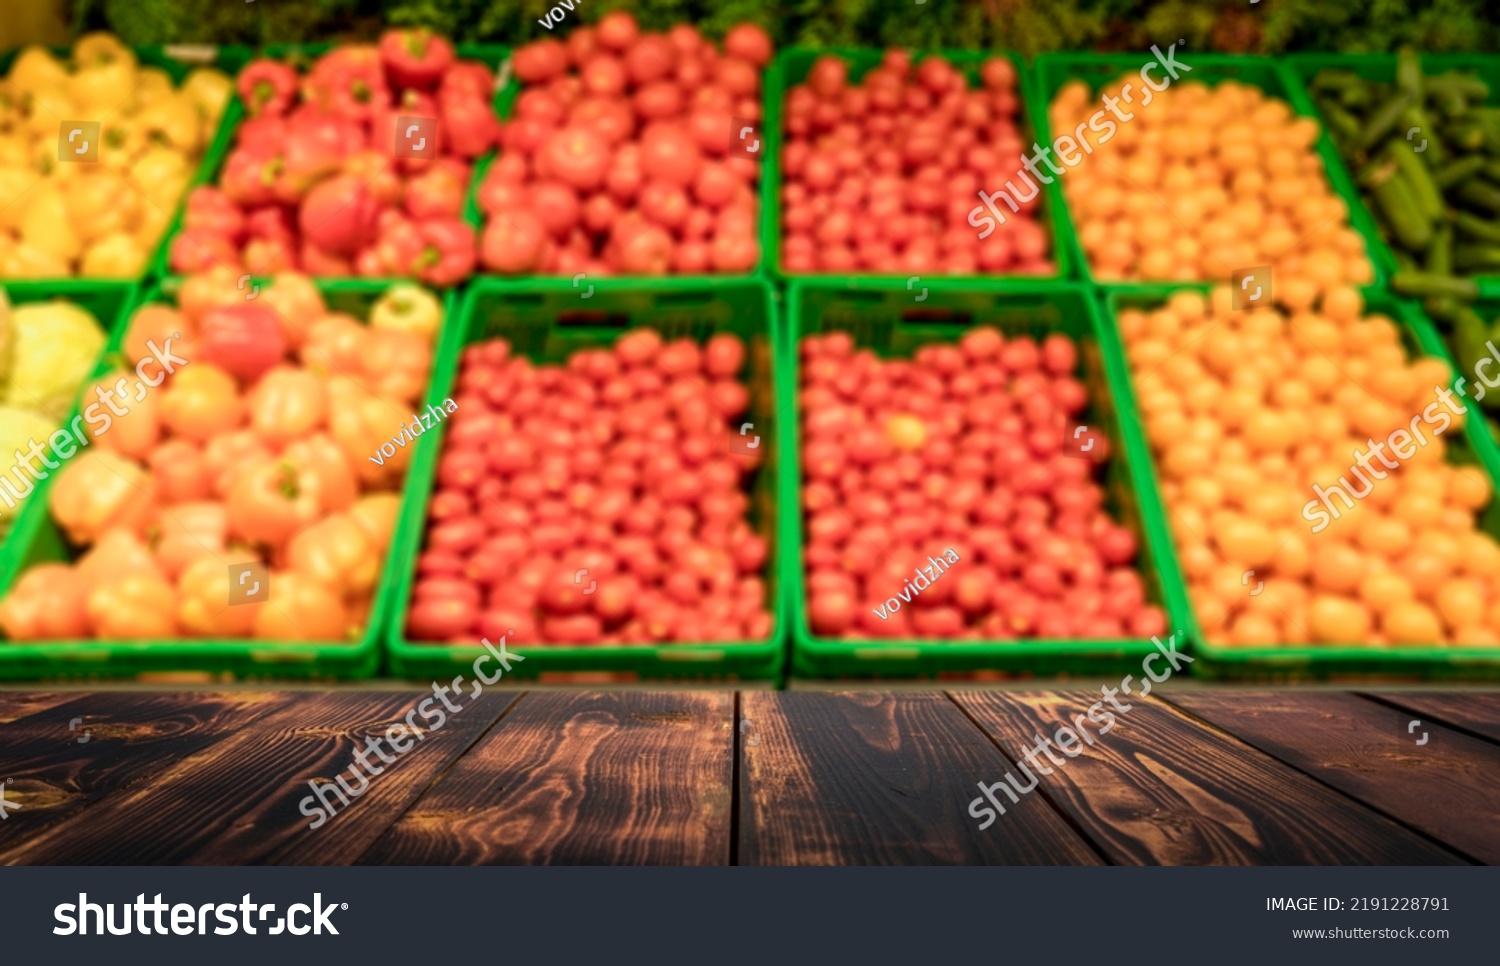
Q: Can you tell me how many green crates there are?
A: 12